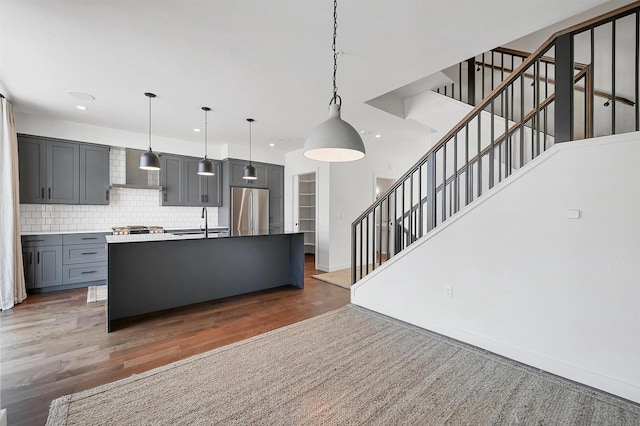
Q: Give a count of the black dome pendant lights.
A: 3